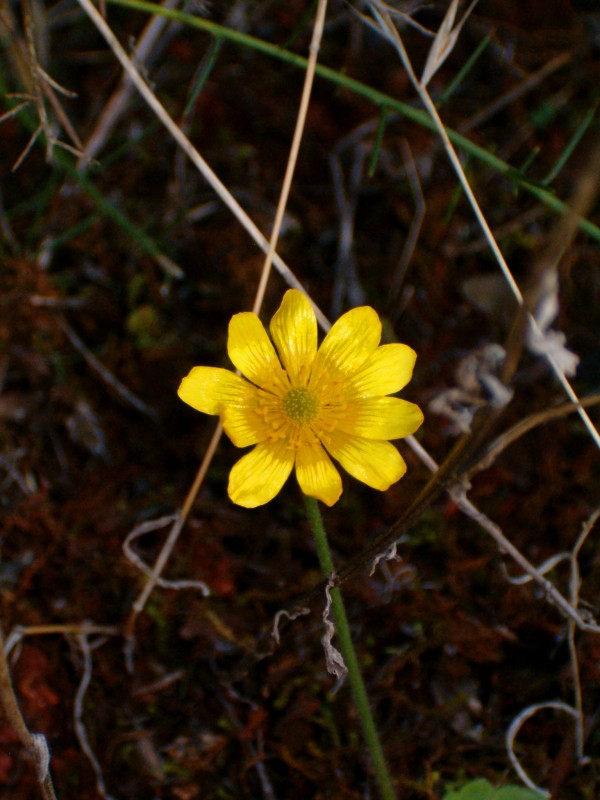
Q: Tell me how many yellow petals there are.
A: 10